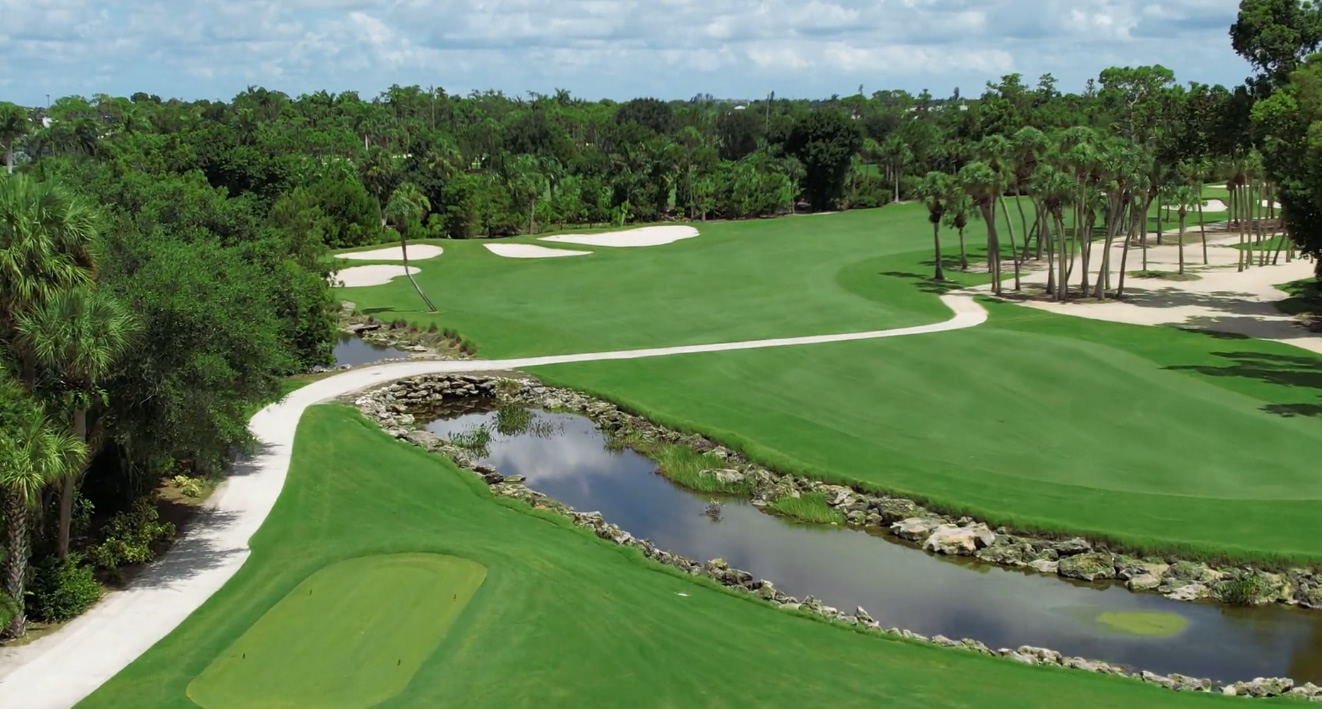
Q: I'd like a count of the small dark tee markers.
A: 4